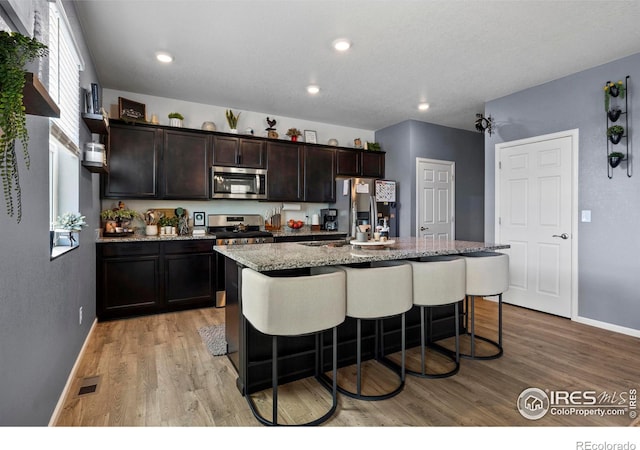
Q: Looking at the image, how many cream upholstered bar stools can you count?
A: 4